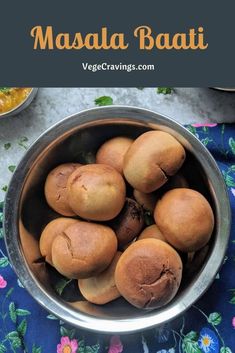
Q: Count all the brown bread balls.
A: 12